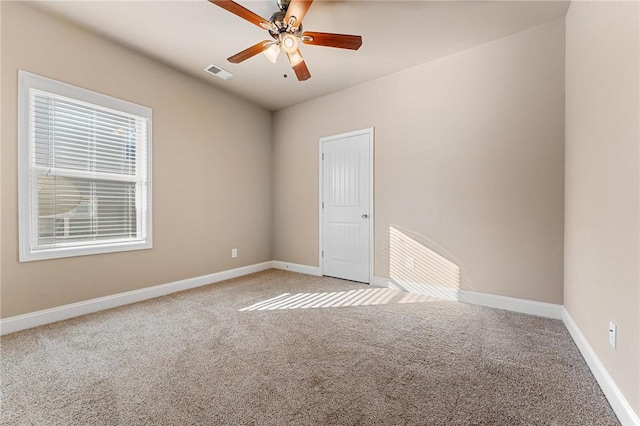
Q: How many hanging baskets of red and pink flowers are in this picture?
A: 0